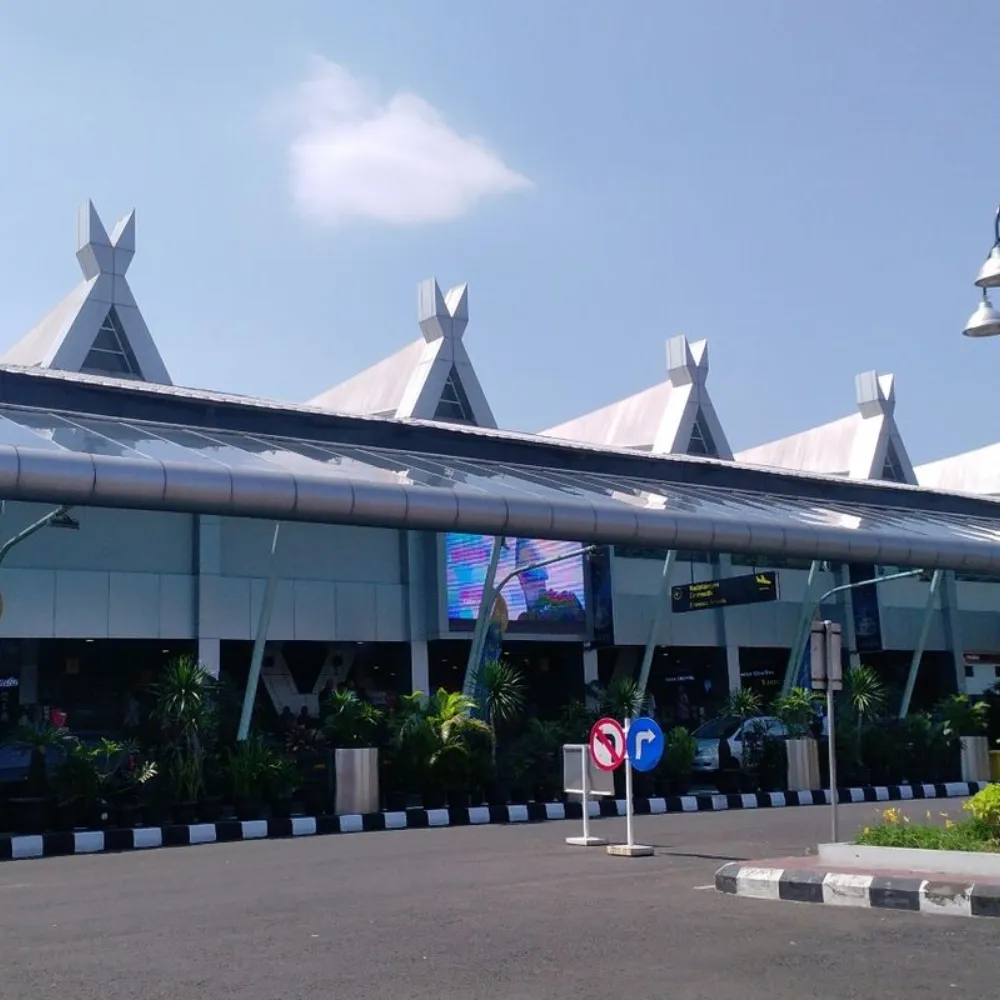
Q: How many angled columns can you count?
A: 5